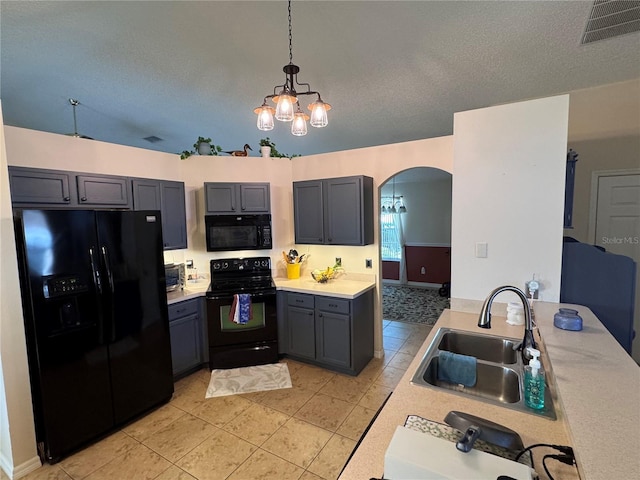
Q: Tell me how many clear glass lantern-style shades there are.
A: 4